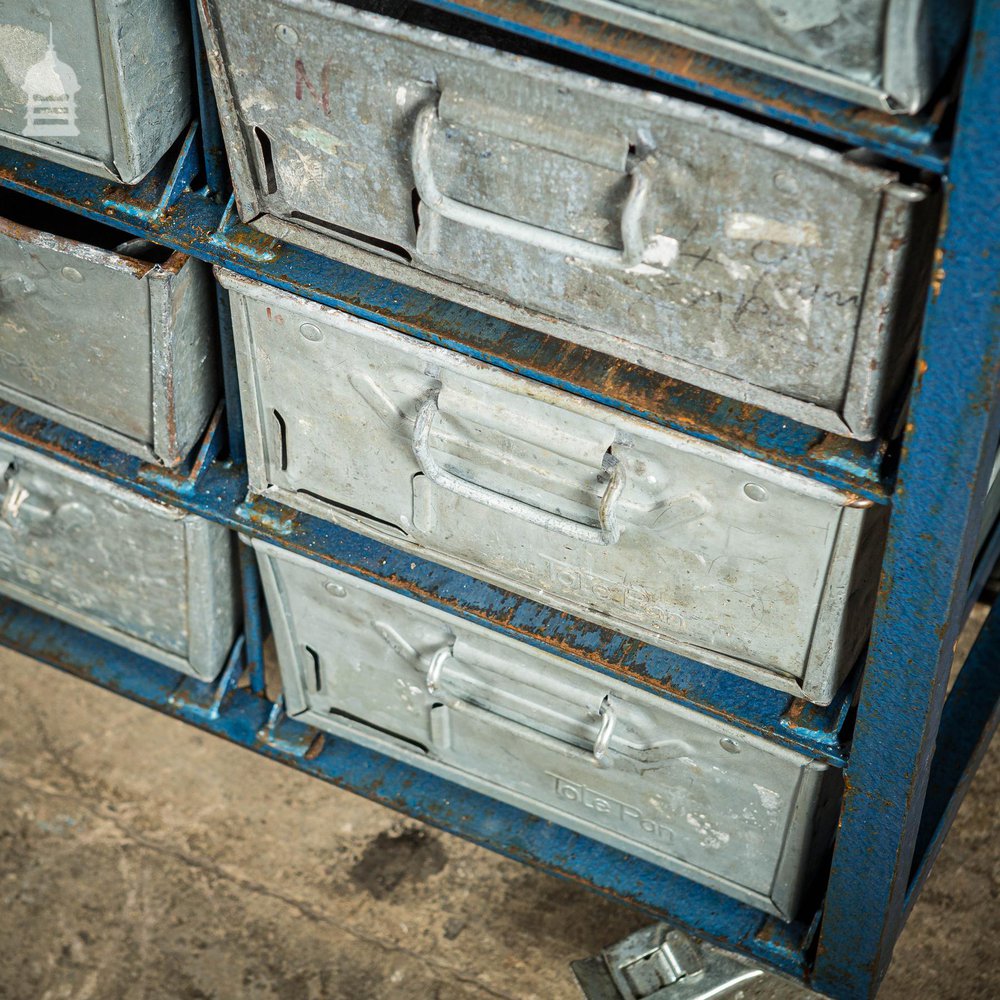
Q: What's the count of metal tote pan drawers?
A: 7